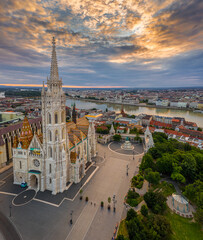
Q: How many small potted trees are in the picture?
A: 4